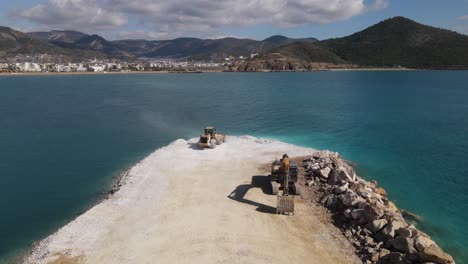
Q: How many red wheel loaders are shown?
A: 0